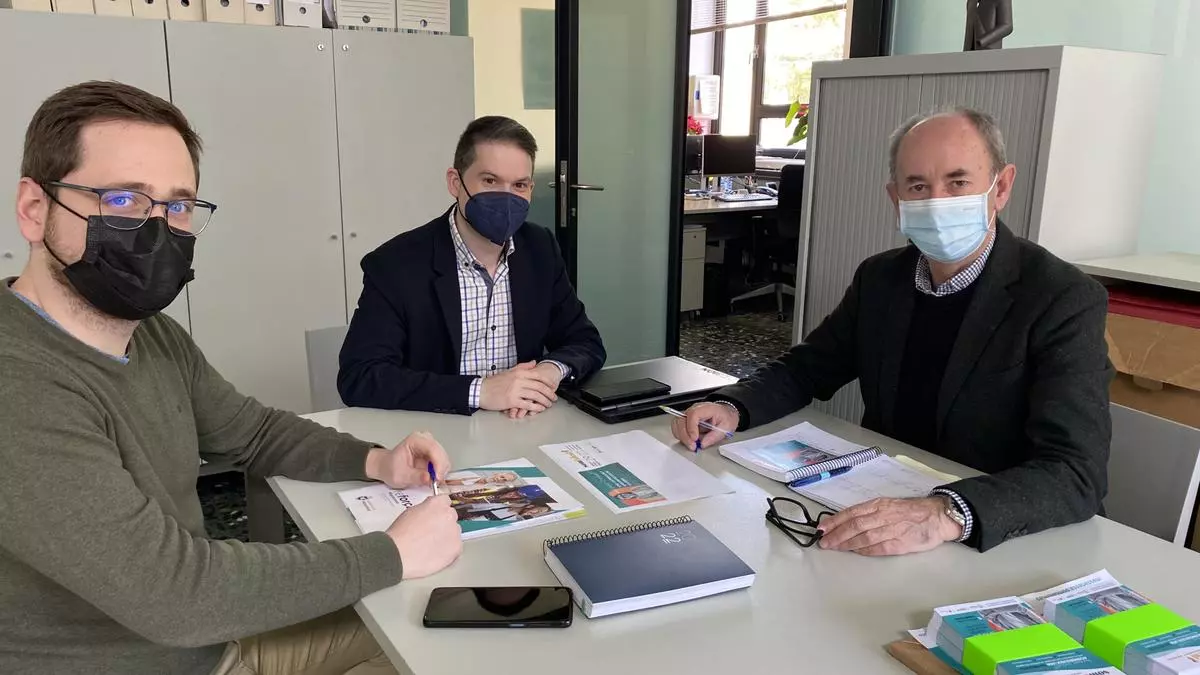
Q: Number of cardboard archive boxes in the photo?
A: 10